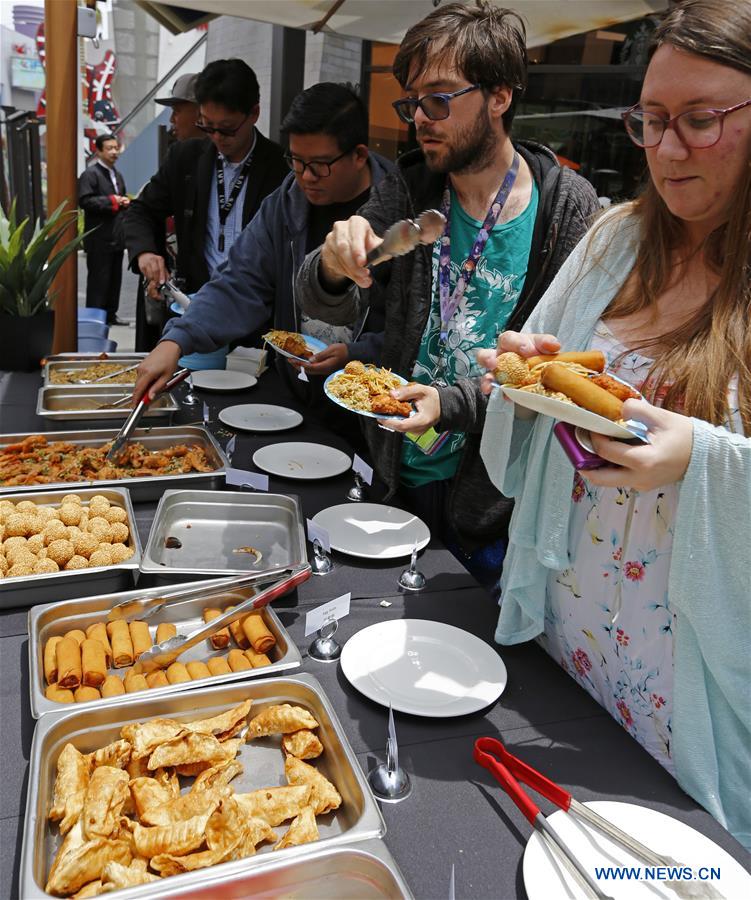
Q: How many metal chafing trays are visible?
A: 8